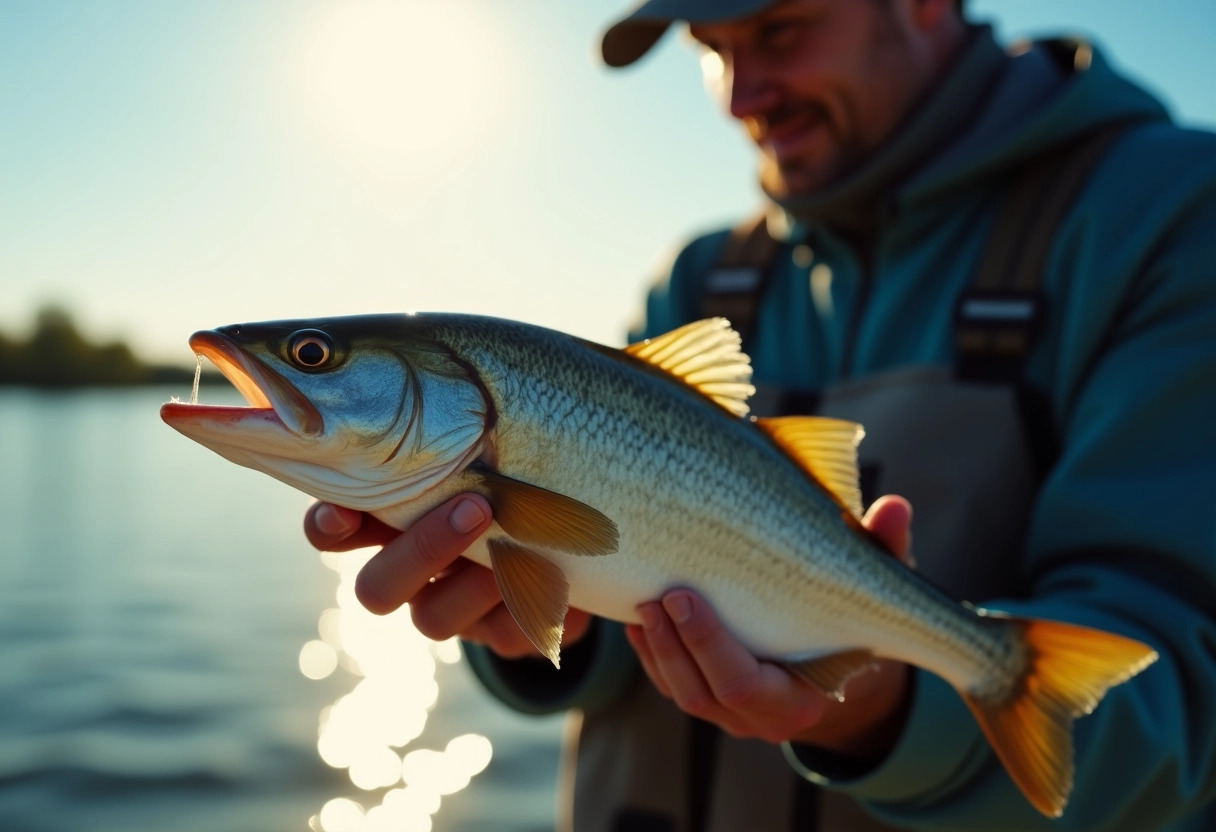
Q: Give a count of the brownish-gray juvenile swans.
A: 0